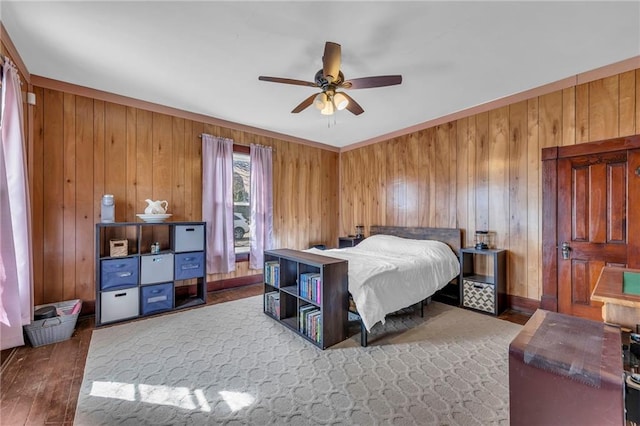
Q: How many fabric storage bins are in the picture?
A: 7